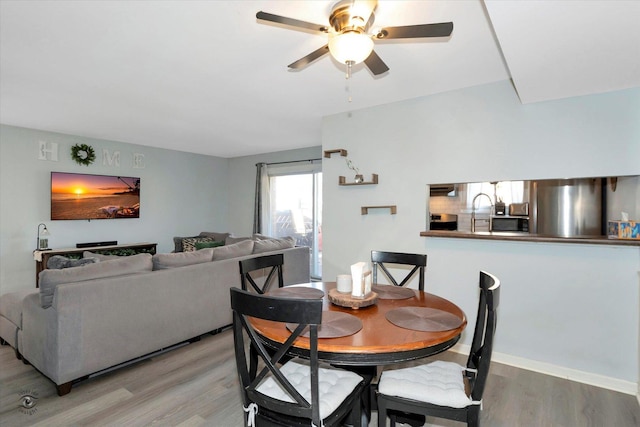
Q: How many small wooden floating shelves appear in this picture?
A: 3